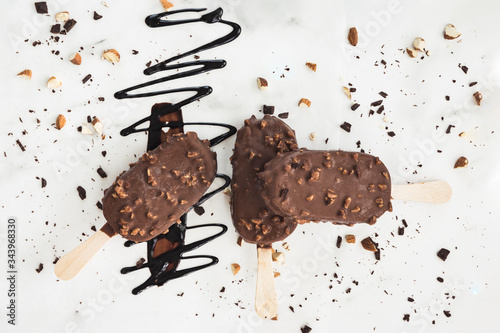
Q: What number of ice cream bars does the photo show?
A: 3